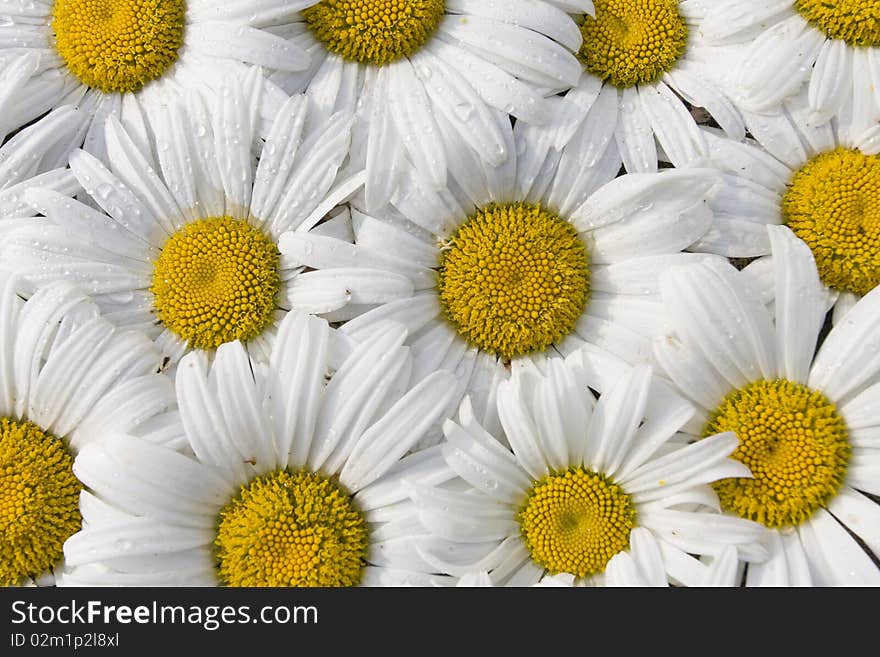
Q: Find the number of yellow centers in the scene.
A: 11